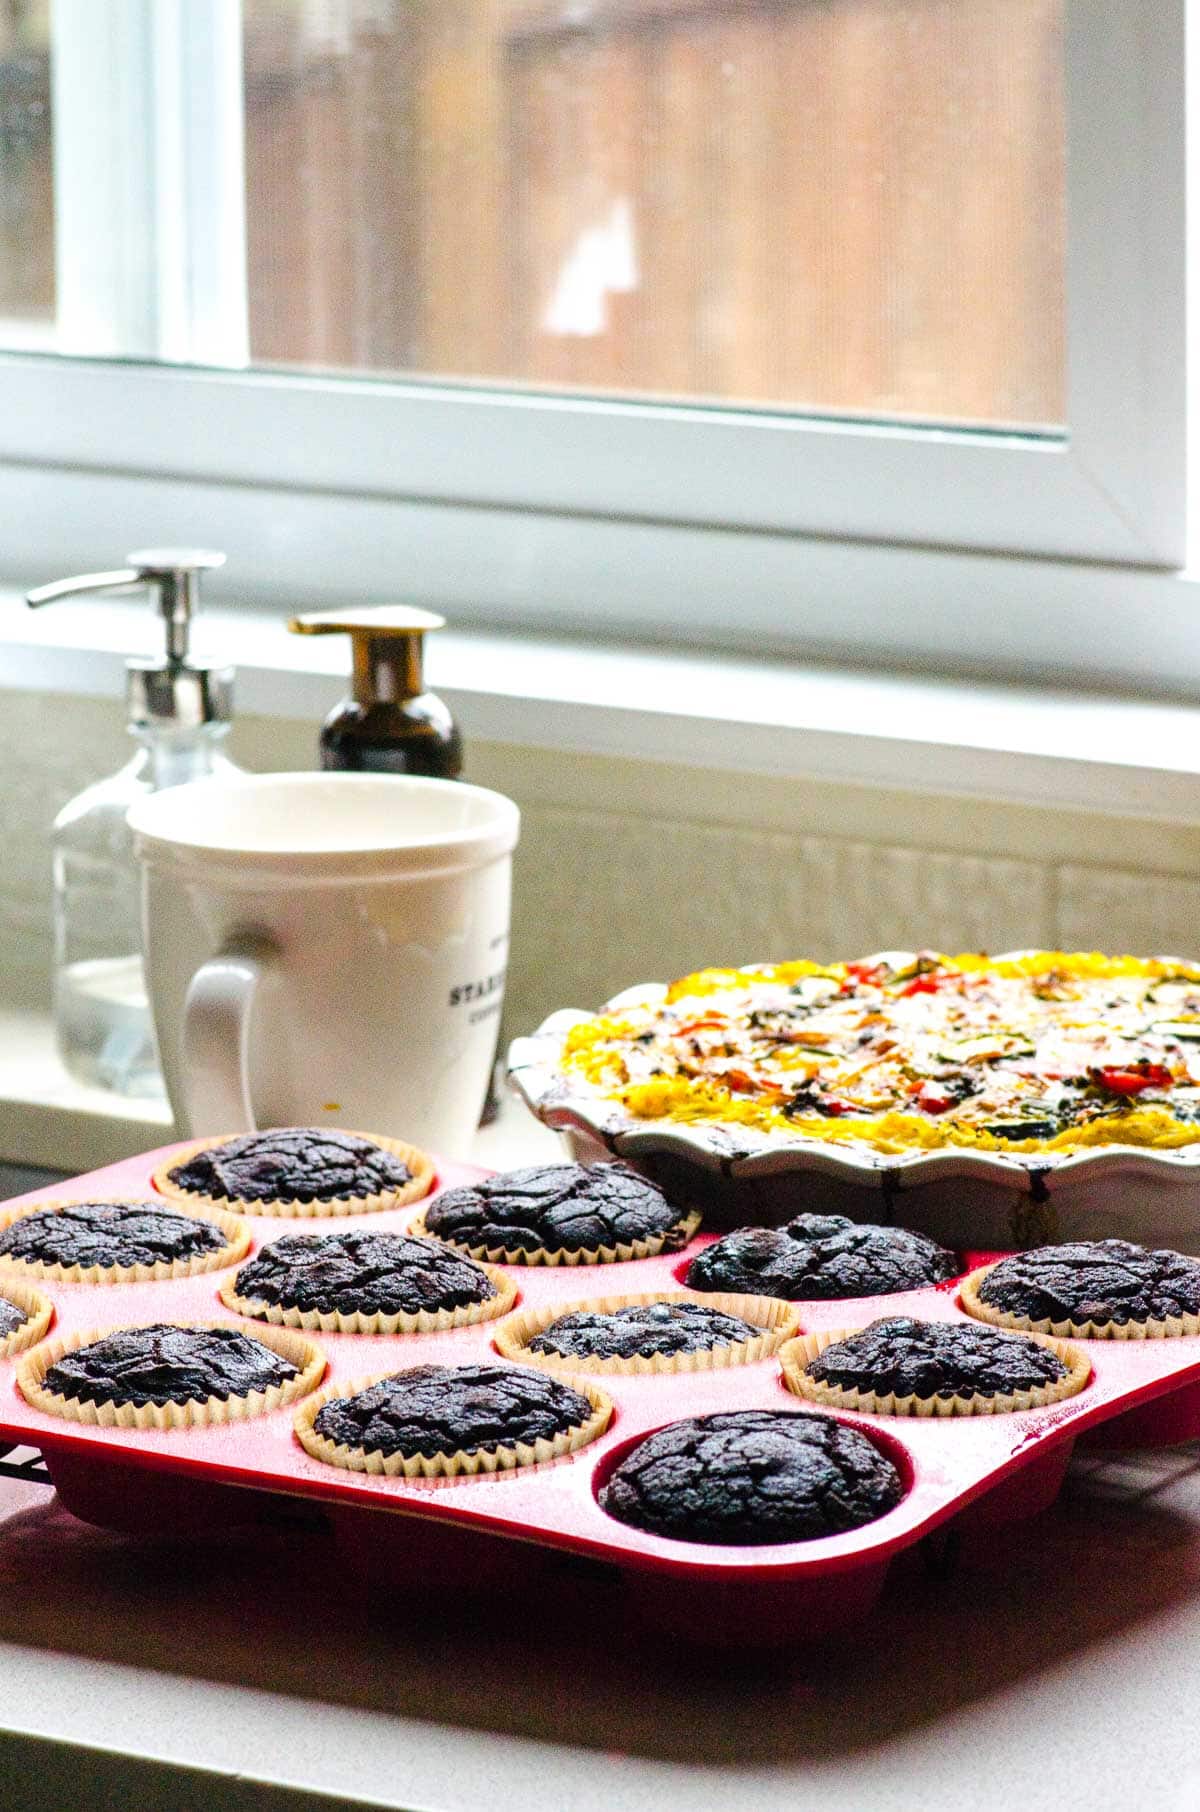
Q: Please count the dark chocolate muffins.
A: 12